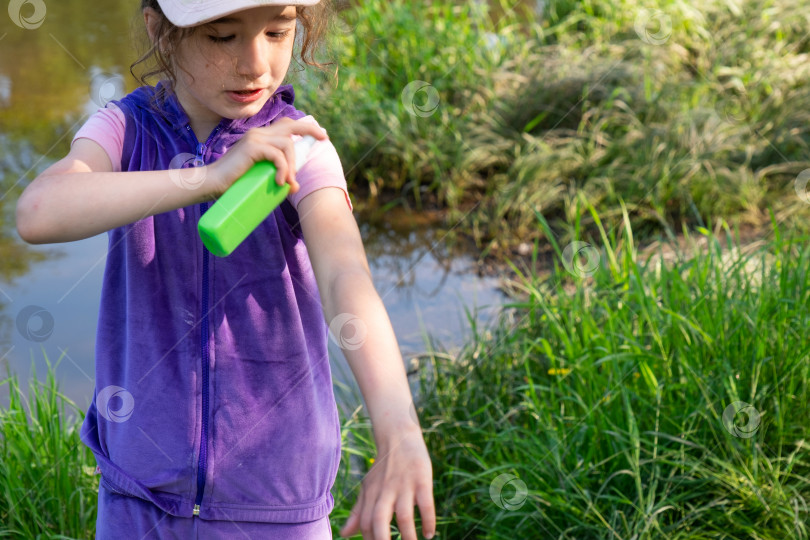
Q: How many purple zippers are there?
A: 1